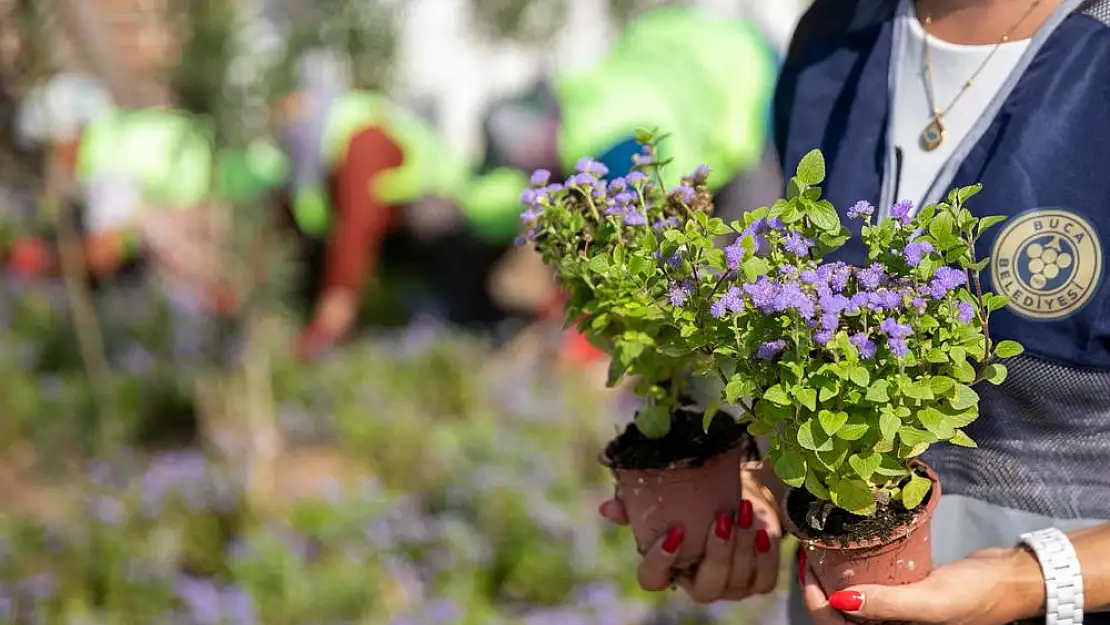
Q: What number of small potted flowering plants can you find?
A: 2